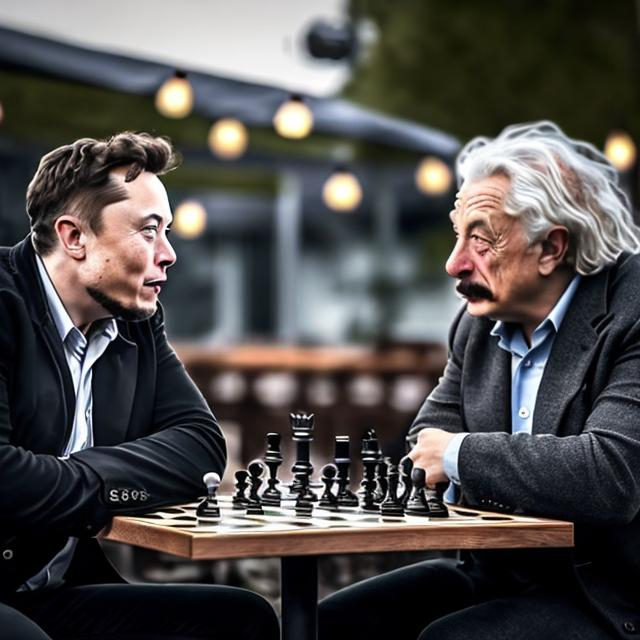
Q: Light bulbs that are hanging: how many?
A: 7